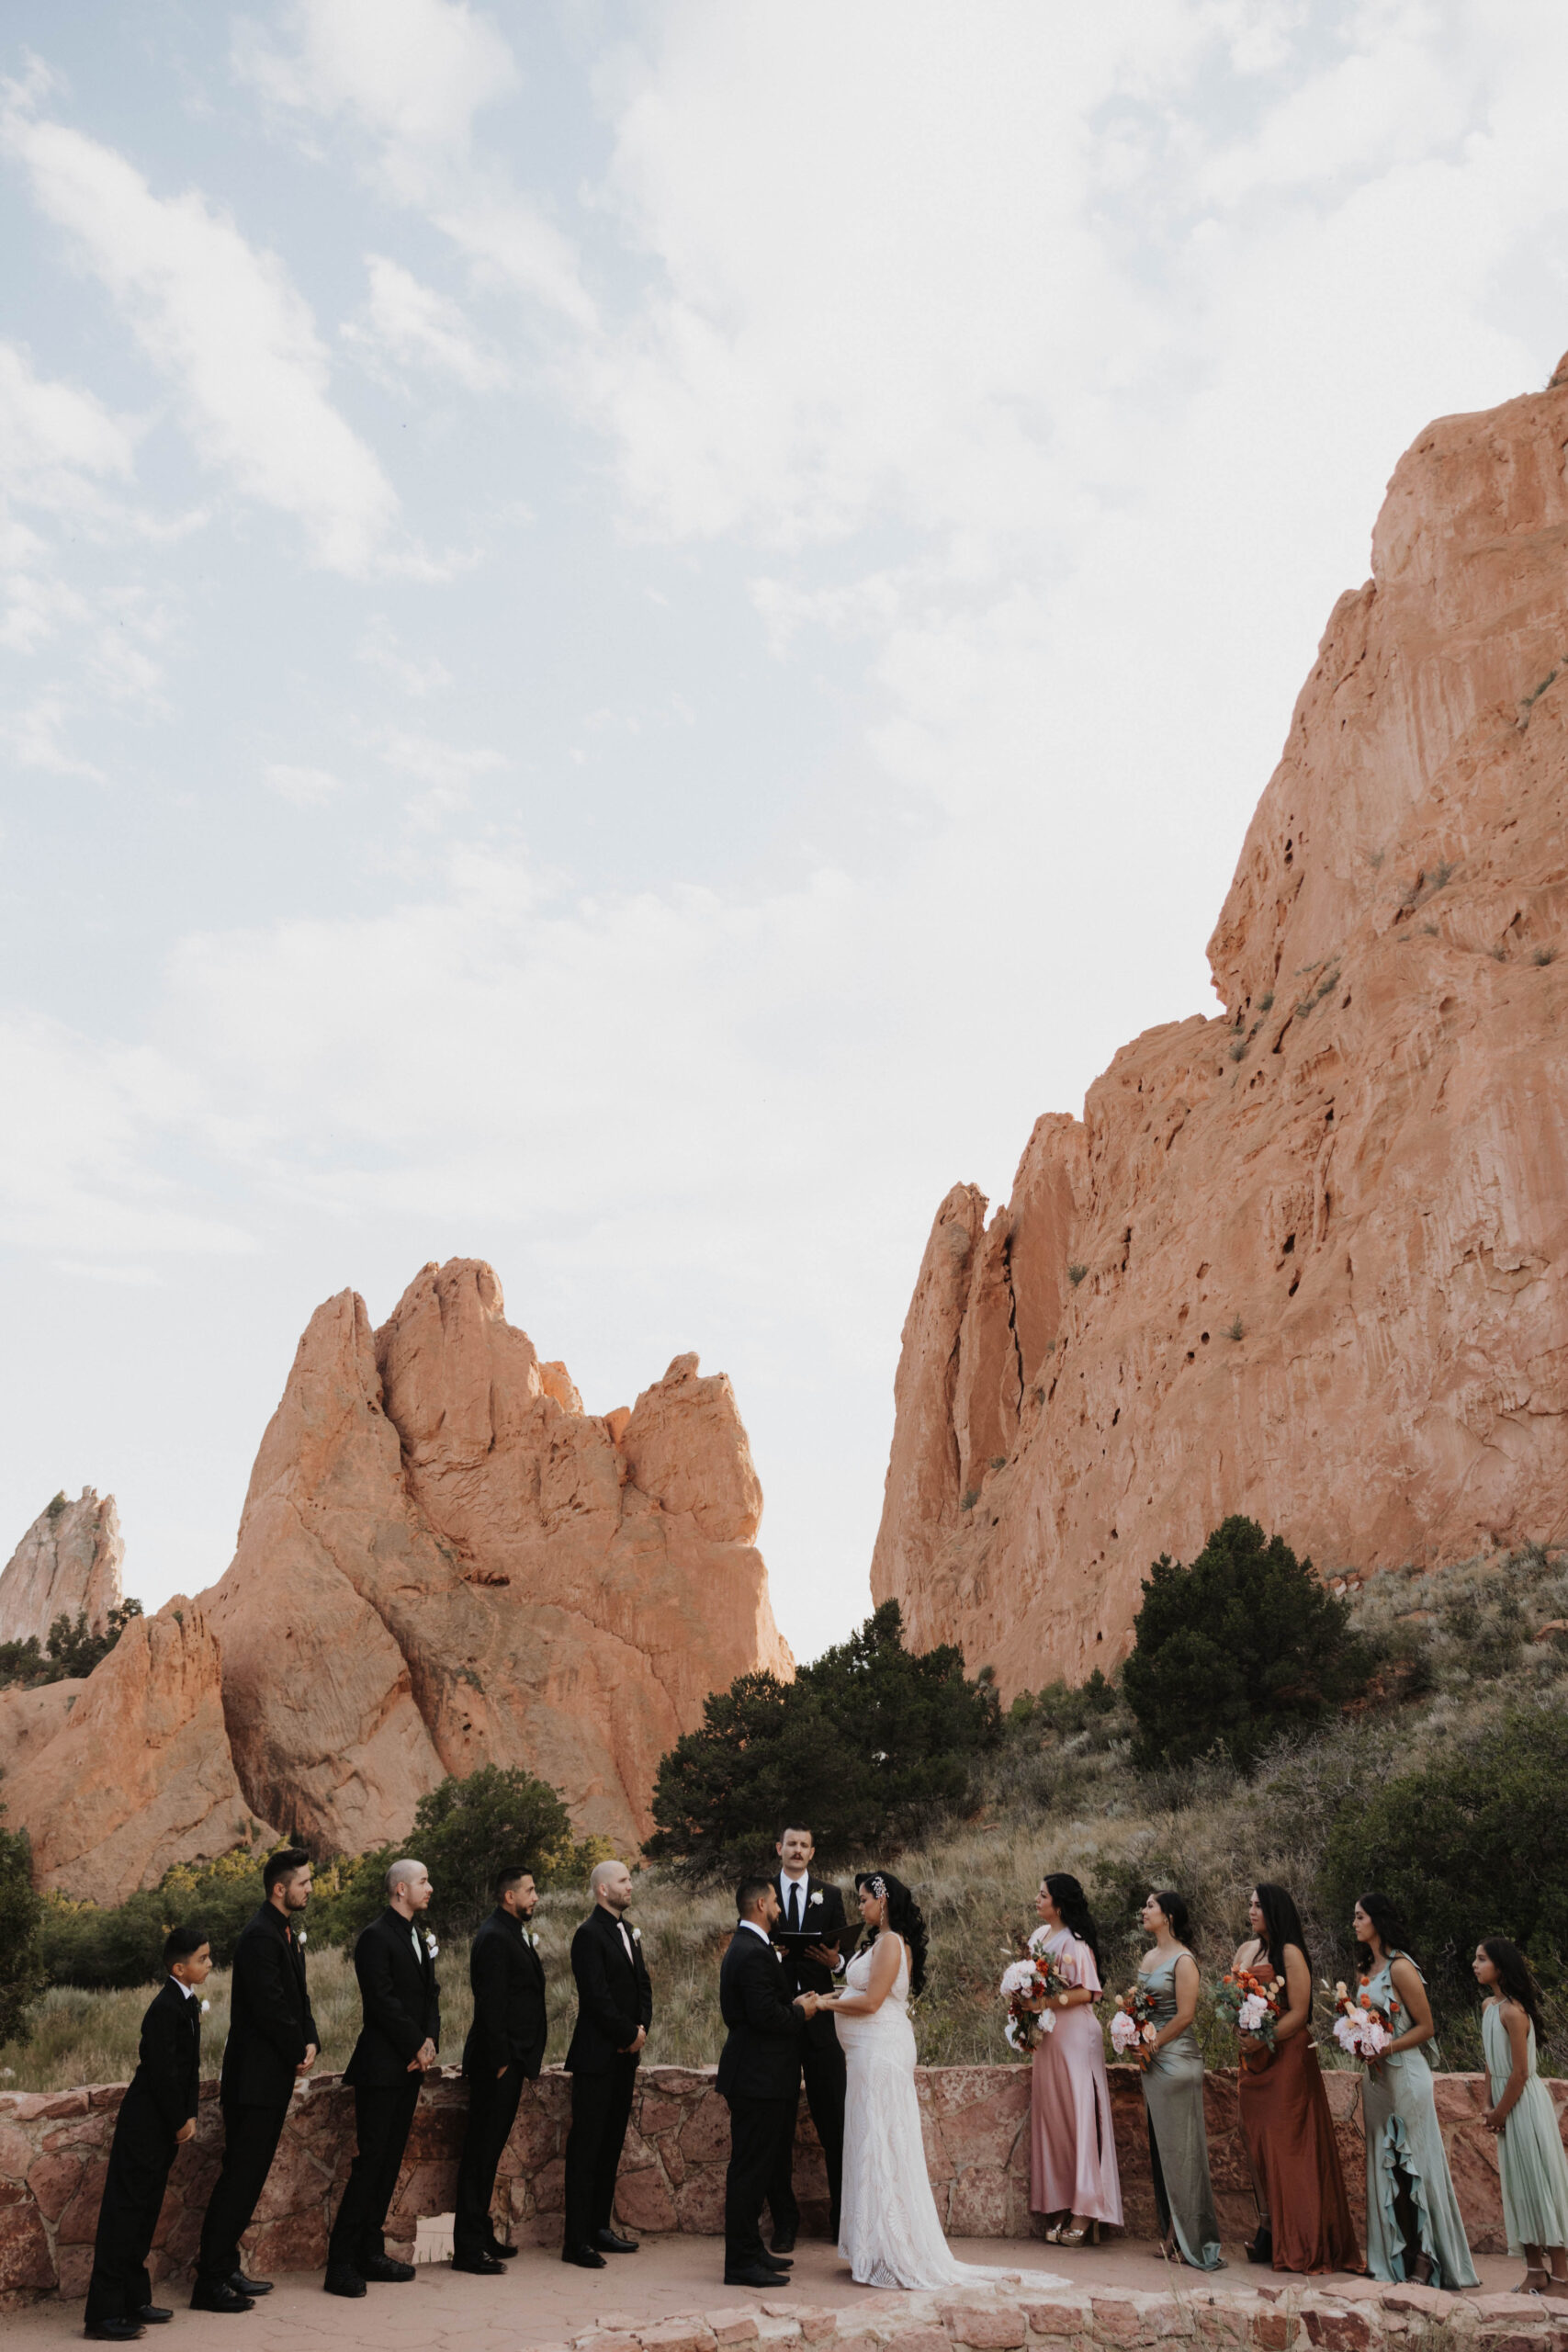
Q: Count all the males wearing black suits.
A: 7